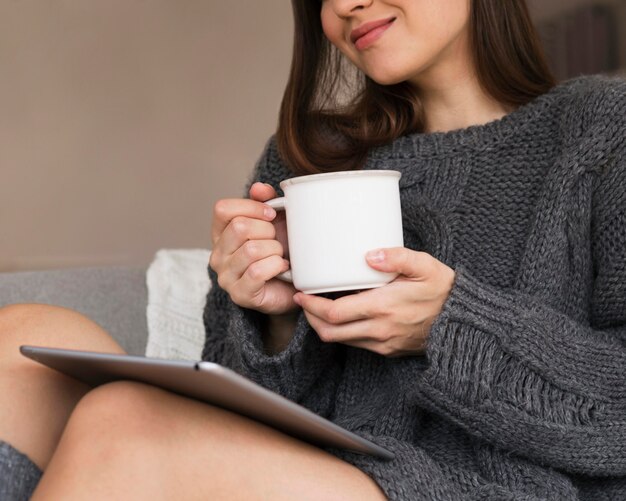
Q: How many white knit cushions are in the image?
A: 1